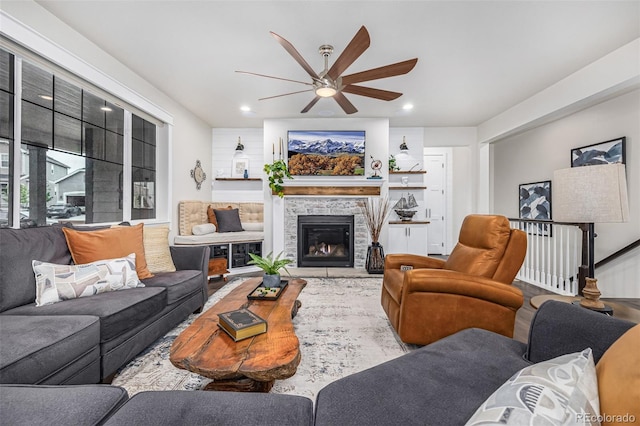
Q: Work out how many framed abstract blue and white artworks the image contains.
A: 2